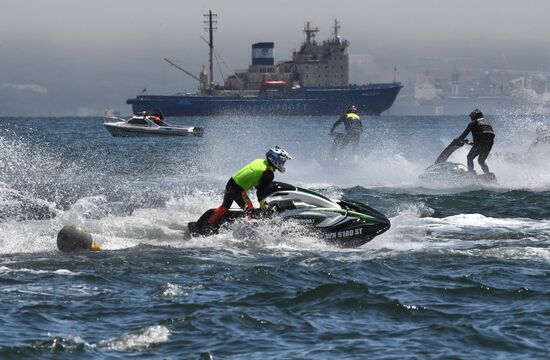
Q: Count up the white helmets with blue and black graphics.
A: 1